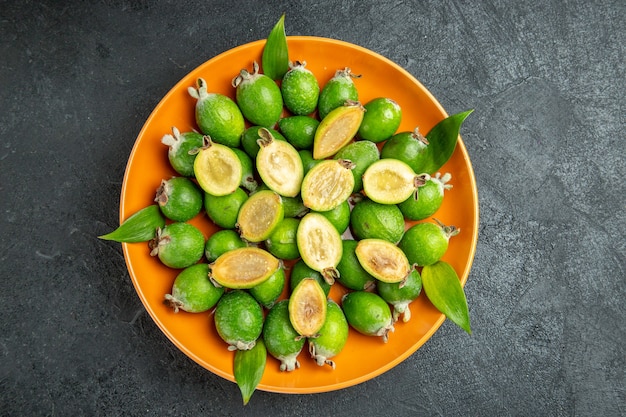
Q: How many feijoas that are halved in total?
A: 10